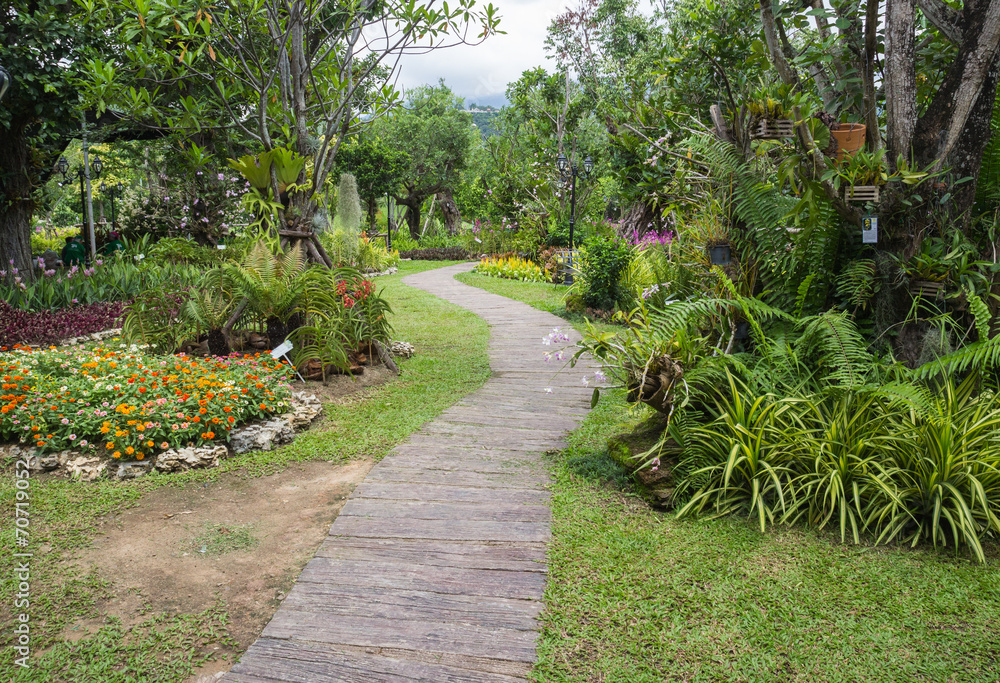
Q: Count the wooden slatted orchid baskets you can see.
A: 3